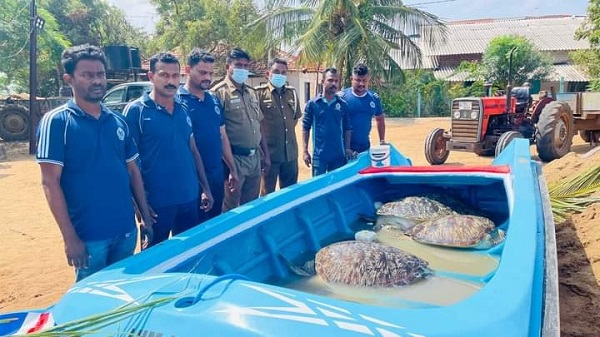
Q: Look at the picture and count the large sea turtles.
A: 3